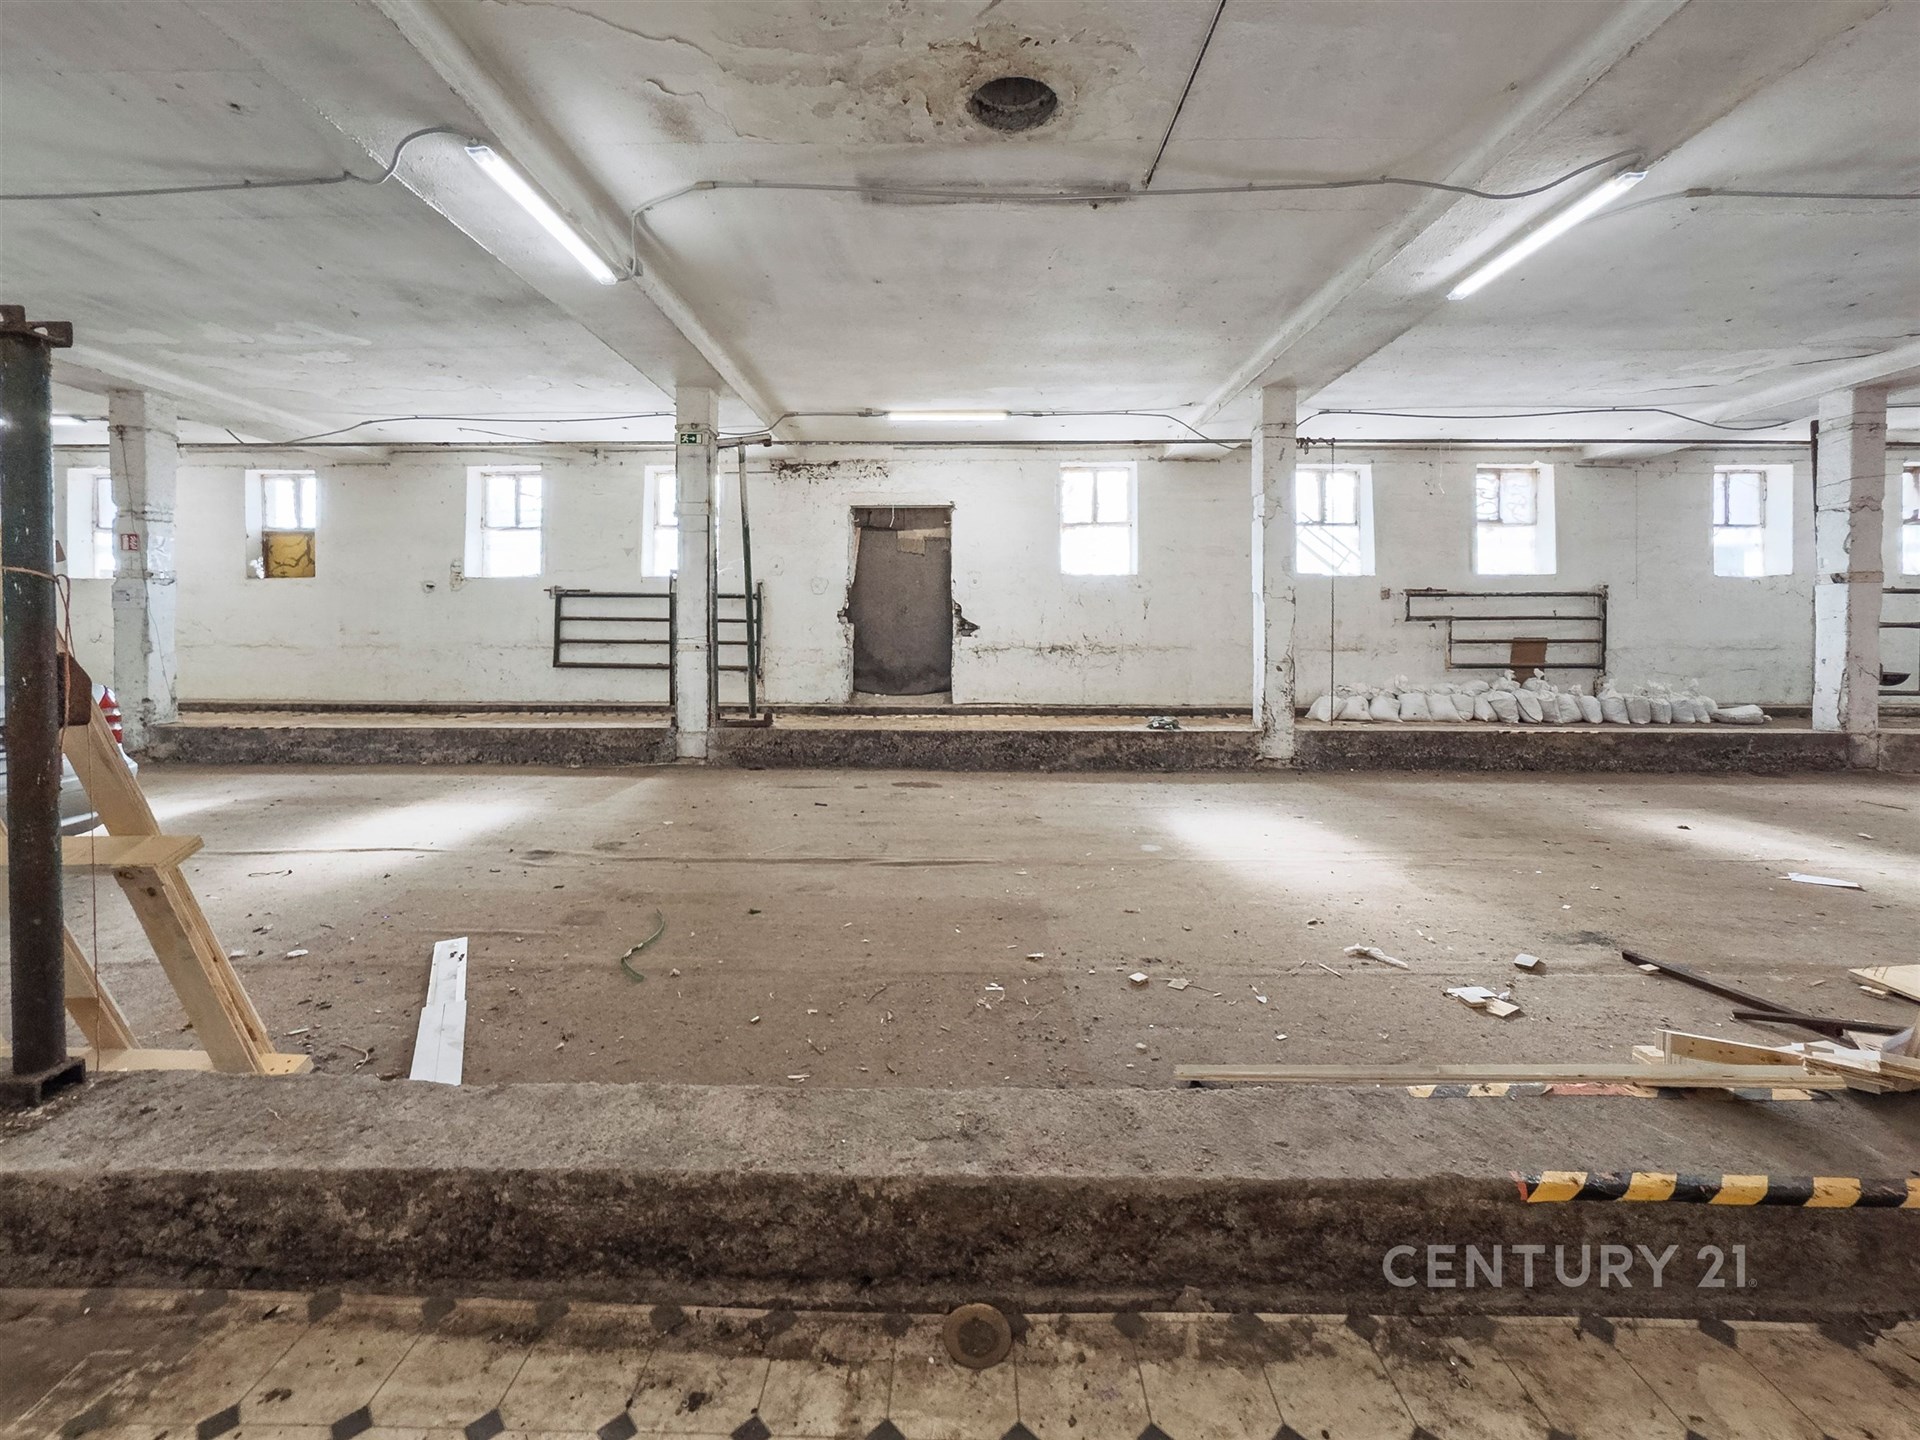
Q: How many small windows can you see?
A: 9